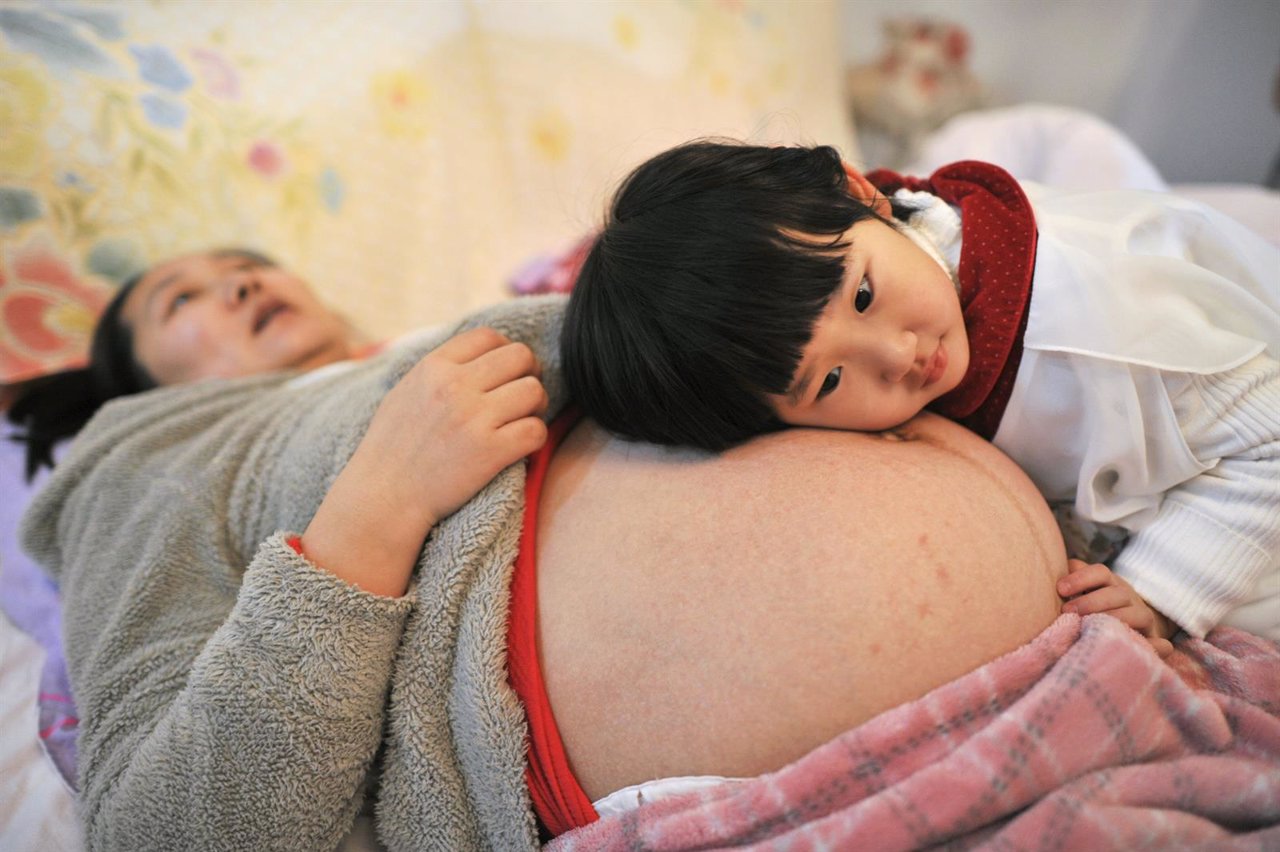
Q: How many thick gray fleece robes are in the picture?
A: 1